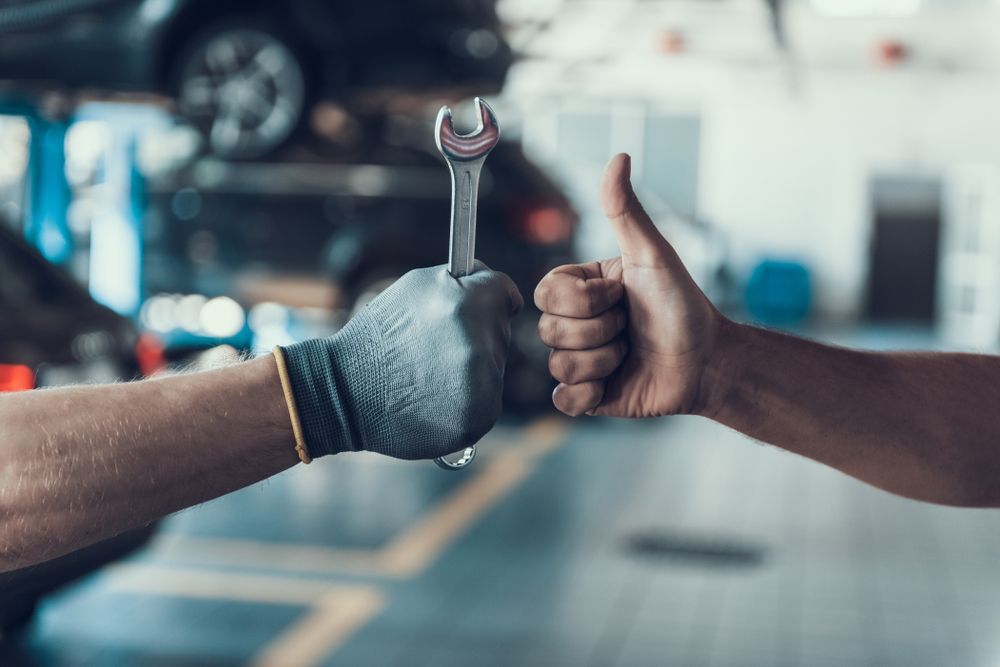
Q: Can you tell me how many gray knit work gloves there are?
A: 1